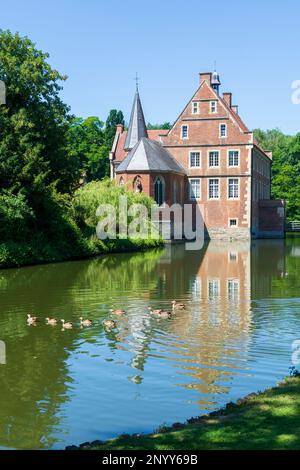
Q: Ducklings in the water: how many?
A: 9